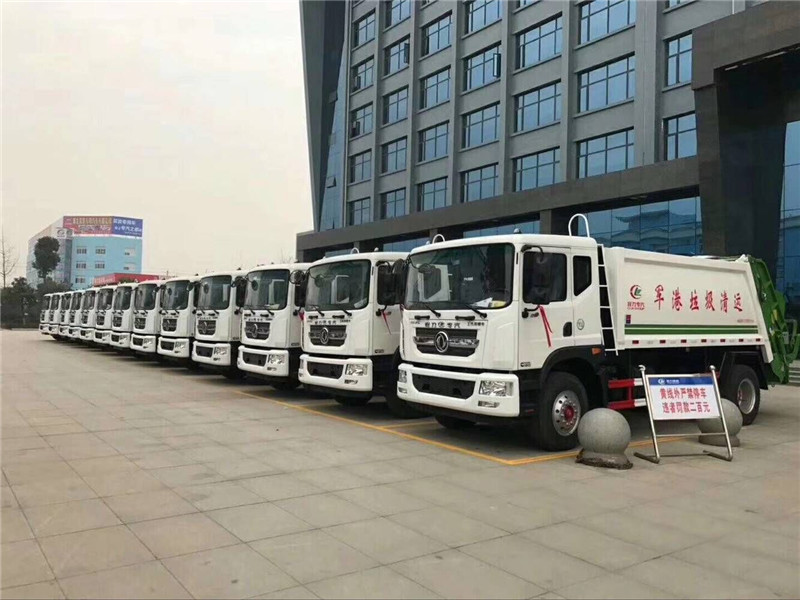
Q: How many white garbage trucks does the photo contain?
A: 13